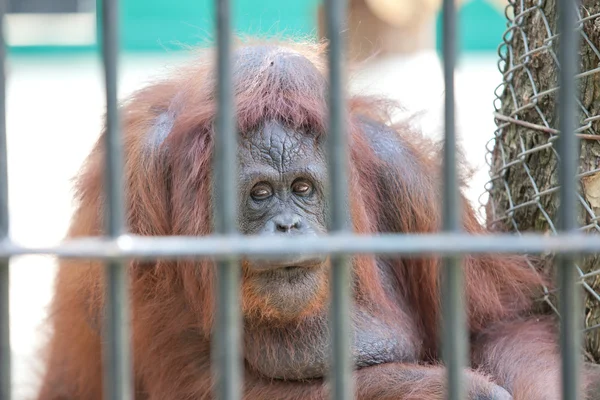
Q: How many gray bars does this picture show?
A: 7